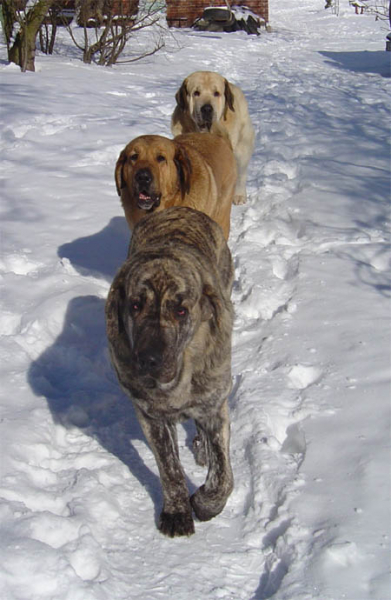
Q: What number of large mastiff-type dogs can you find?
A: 3